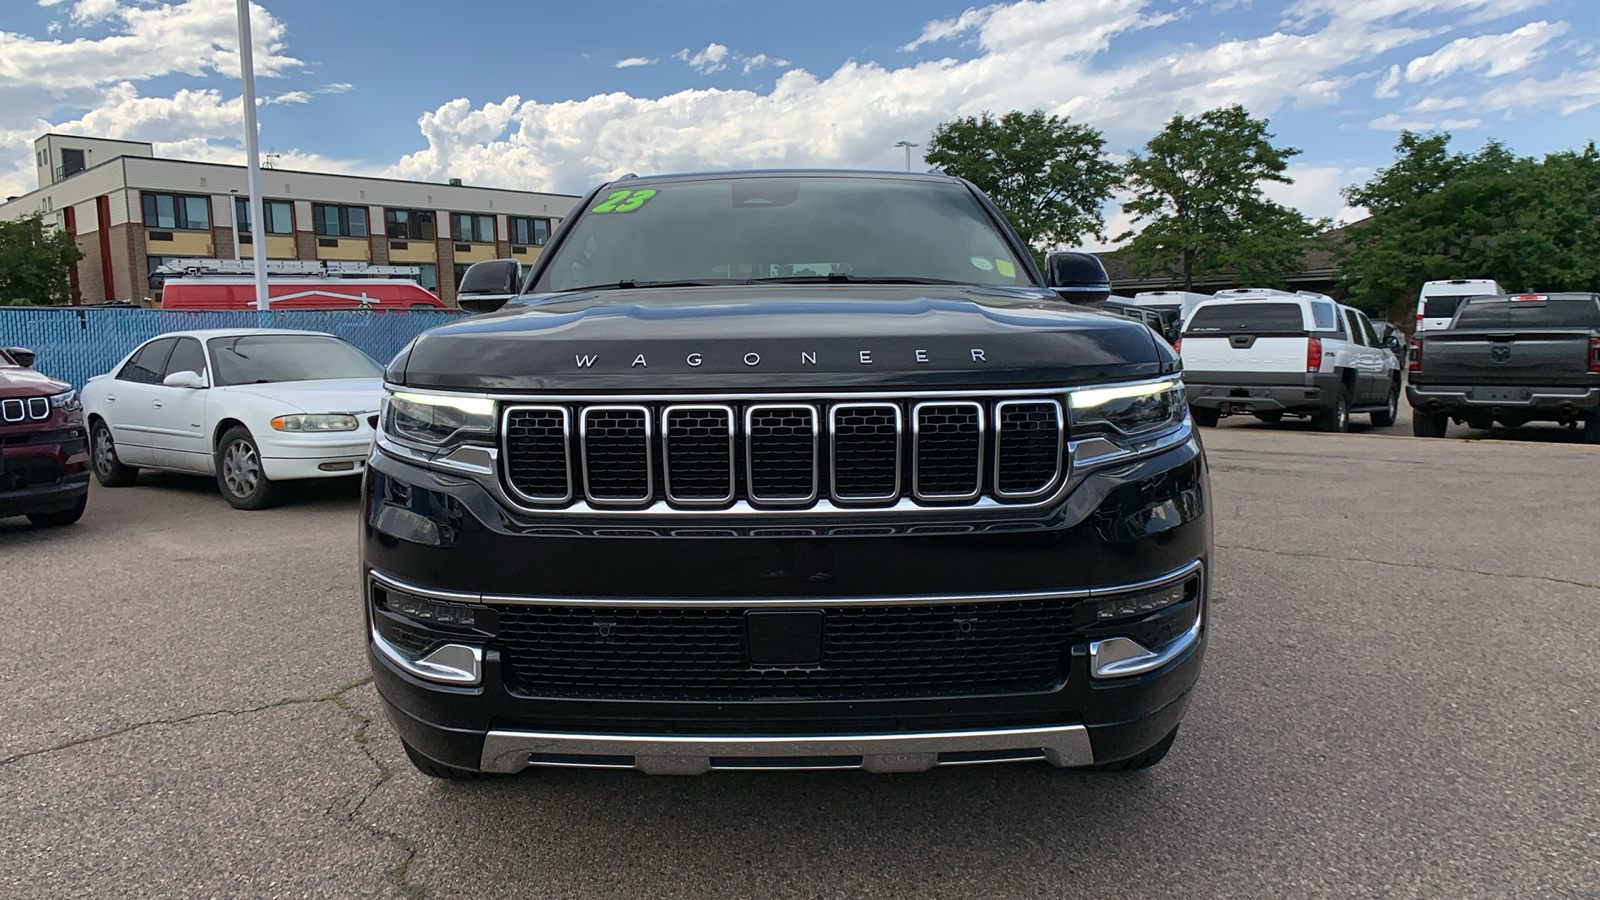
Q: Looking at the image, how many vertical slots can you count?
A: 7